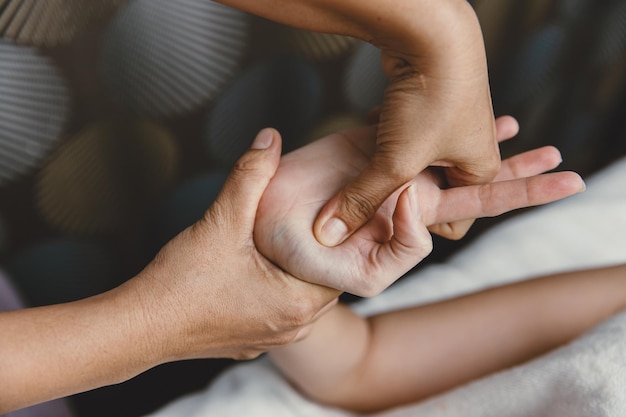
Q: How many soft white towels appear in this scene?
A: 1